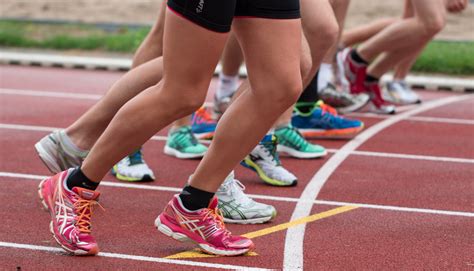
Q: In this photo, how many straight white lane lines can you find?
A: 4